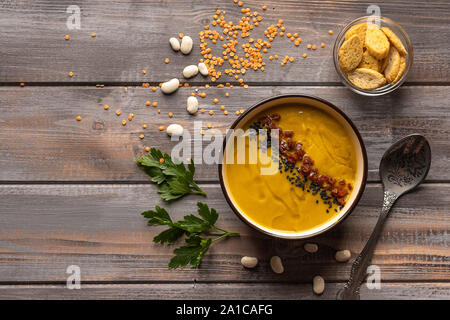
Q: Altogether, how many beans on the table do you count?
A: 12